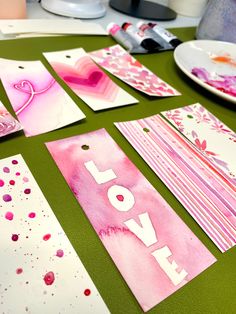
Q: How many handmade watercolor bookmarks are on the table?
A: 8